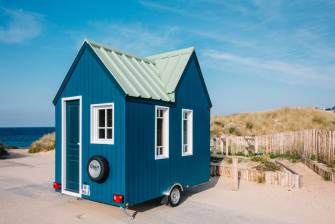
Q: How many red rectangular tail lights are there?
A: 2